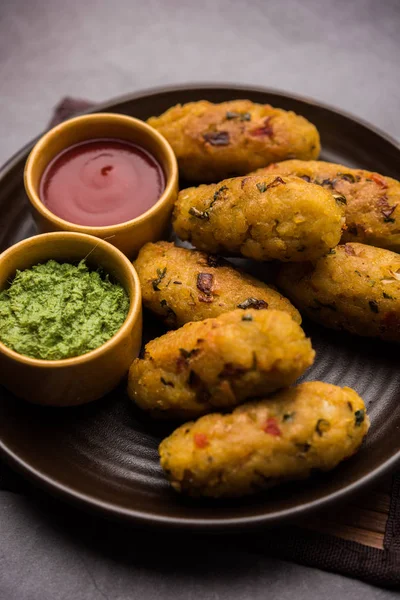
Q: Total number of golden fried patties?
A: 7